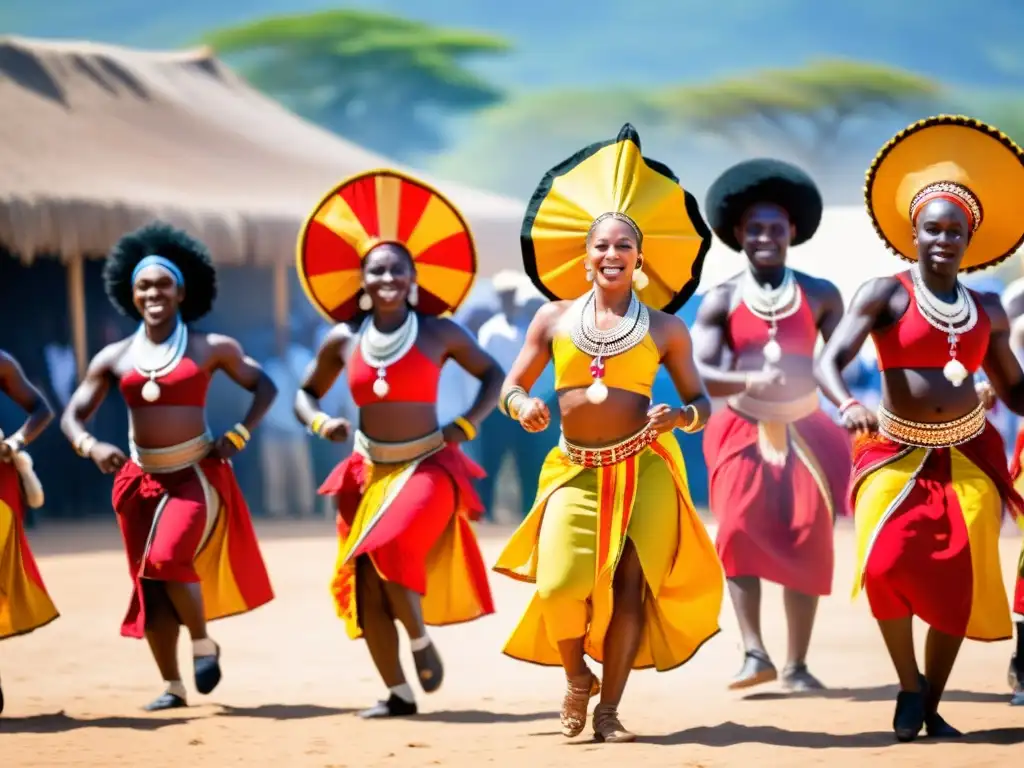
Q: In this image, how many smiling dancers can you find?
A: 5